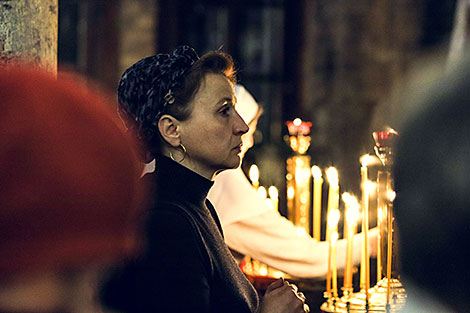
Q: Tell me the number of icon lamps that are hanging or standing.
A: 2